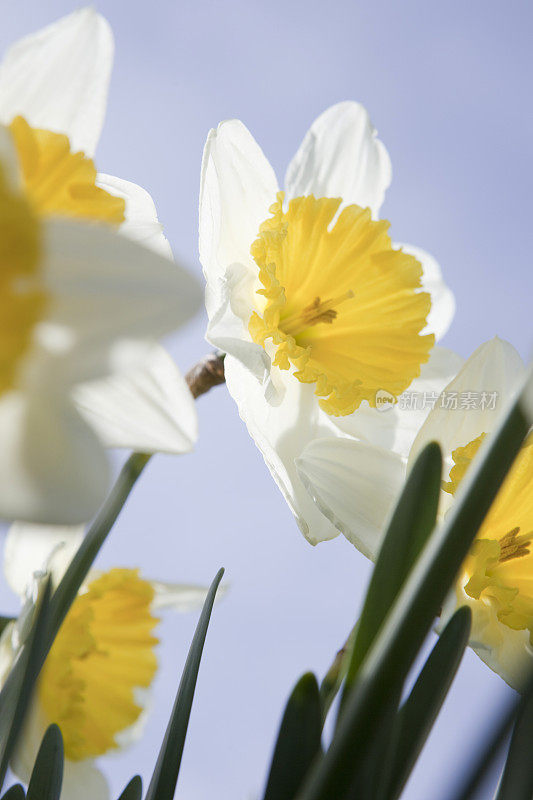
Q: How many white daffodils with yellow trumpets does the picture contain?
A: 5